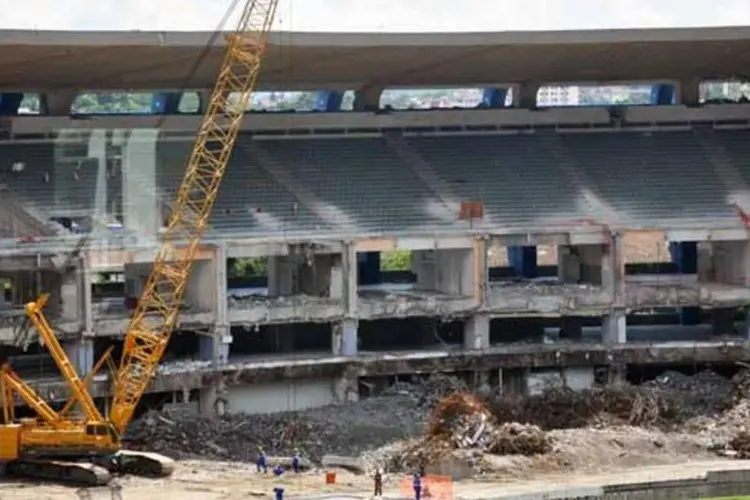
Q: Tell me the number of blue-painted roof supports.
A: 5